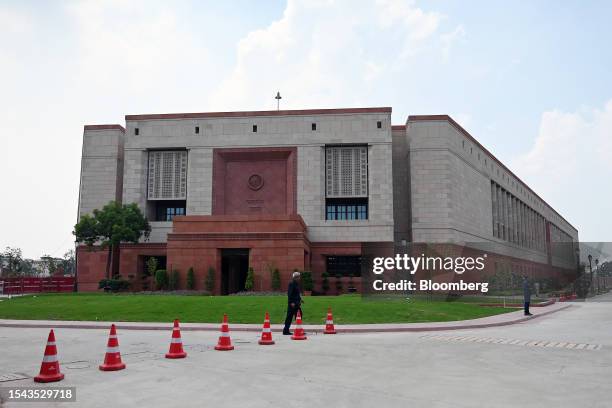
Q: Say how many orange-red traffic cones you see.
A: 7